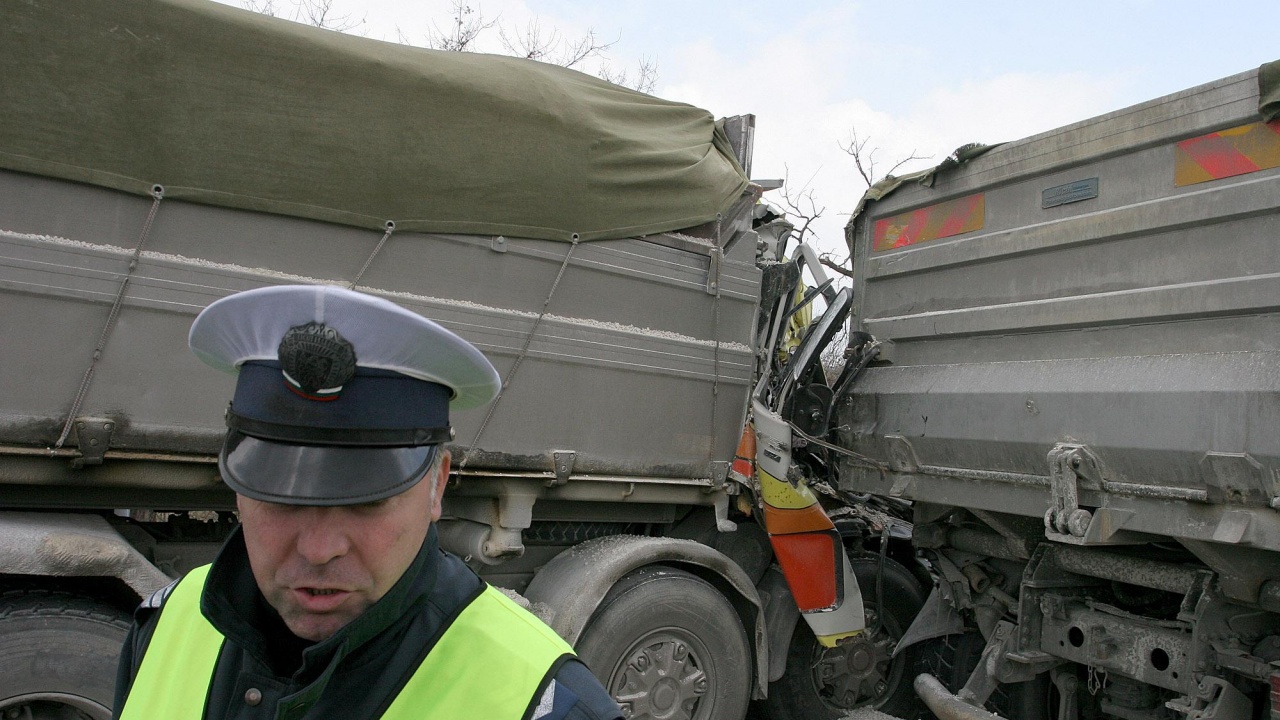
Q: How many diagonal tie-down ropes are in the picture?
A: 3